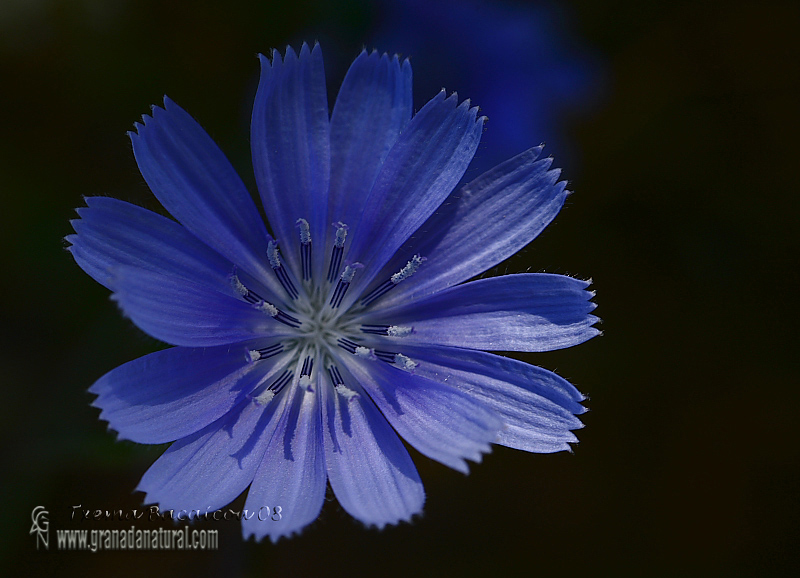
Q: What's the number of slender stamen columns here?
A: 14